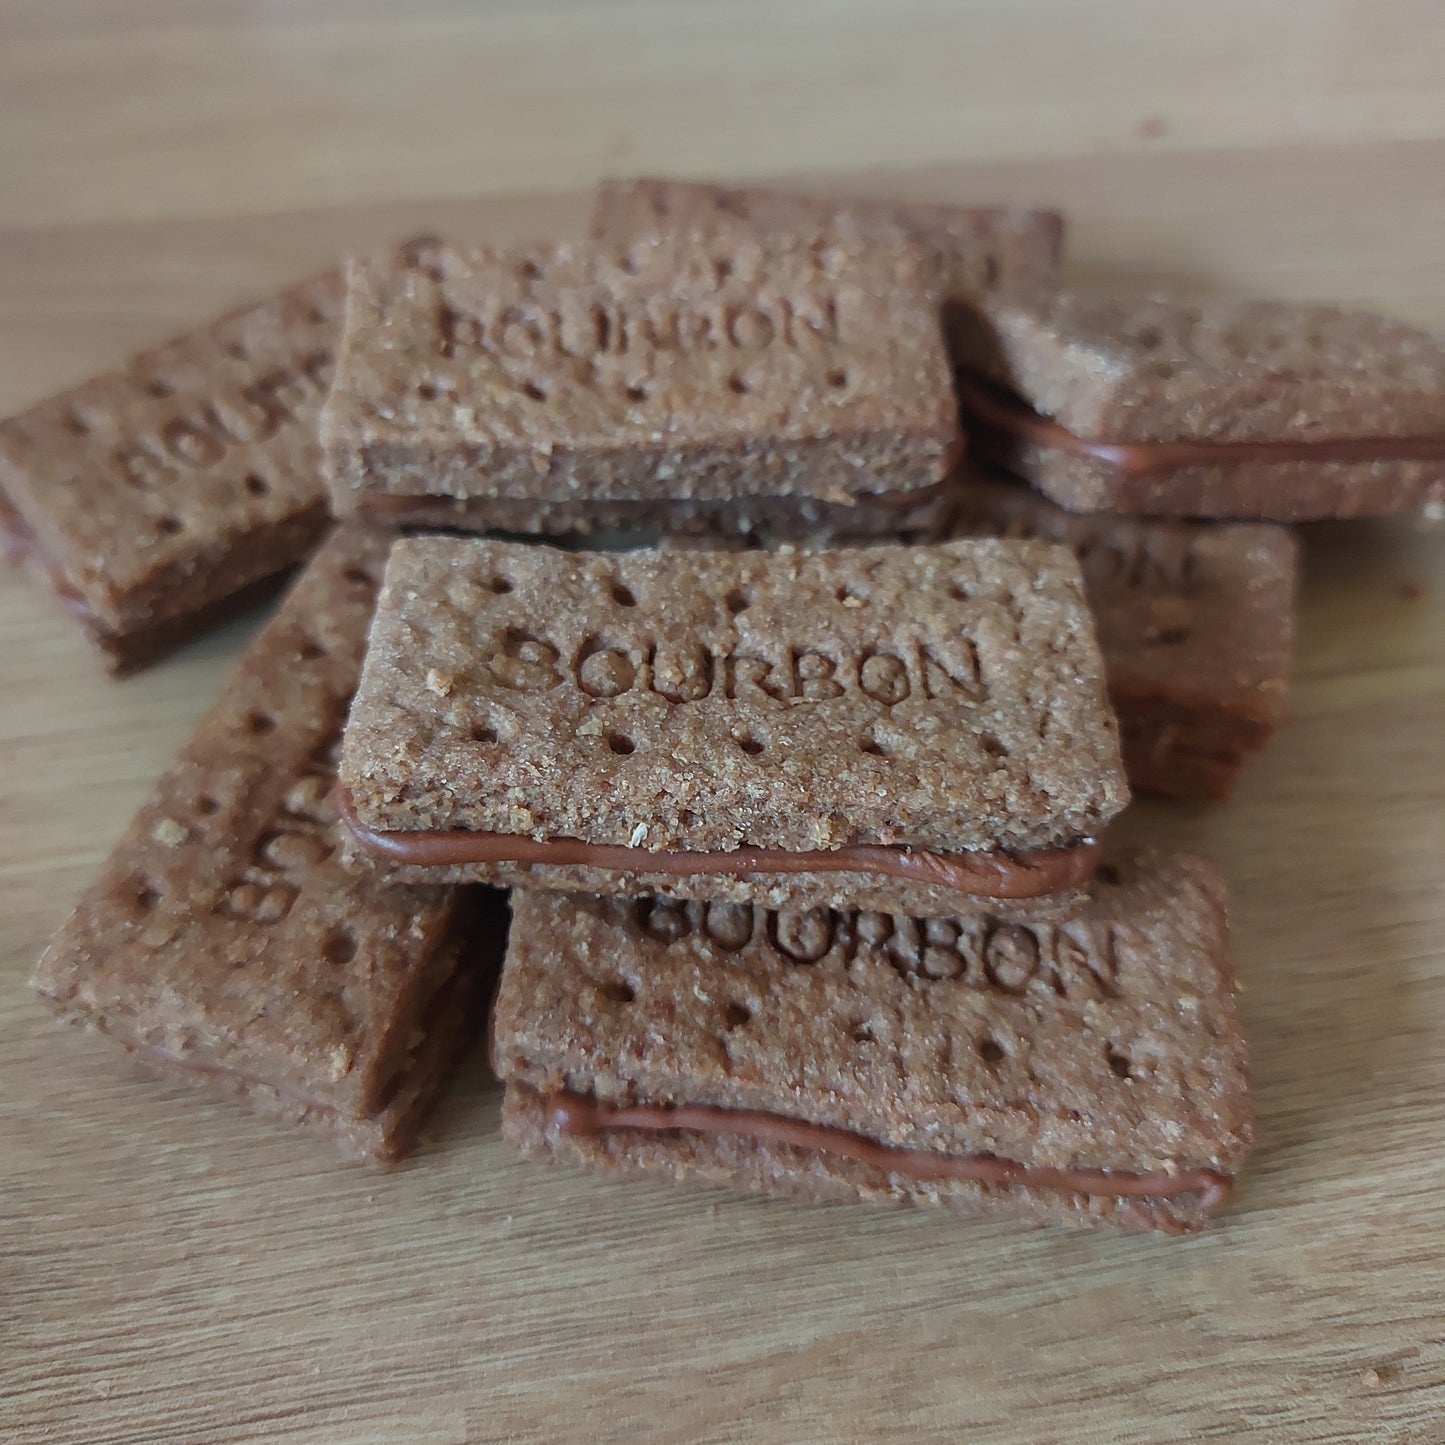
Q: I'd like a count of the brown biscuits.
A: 8